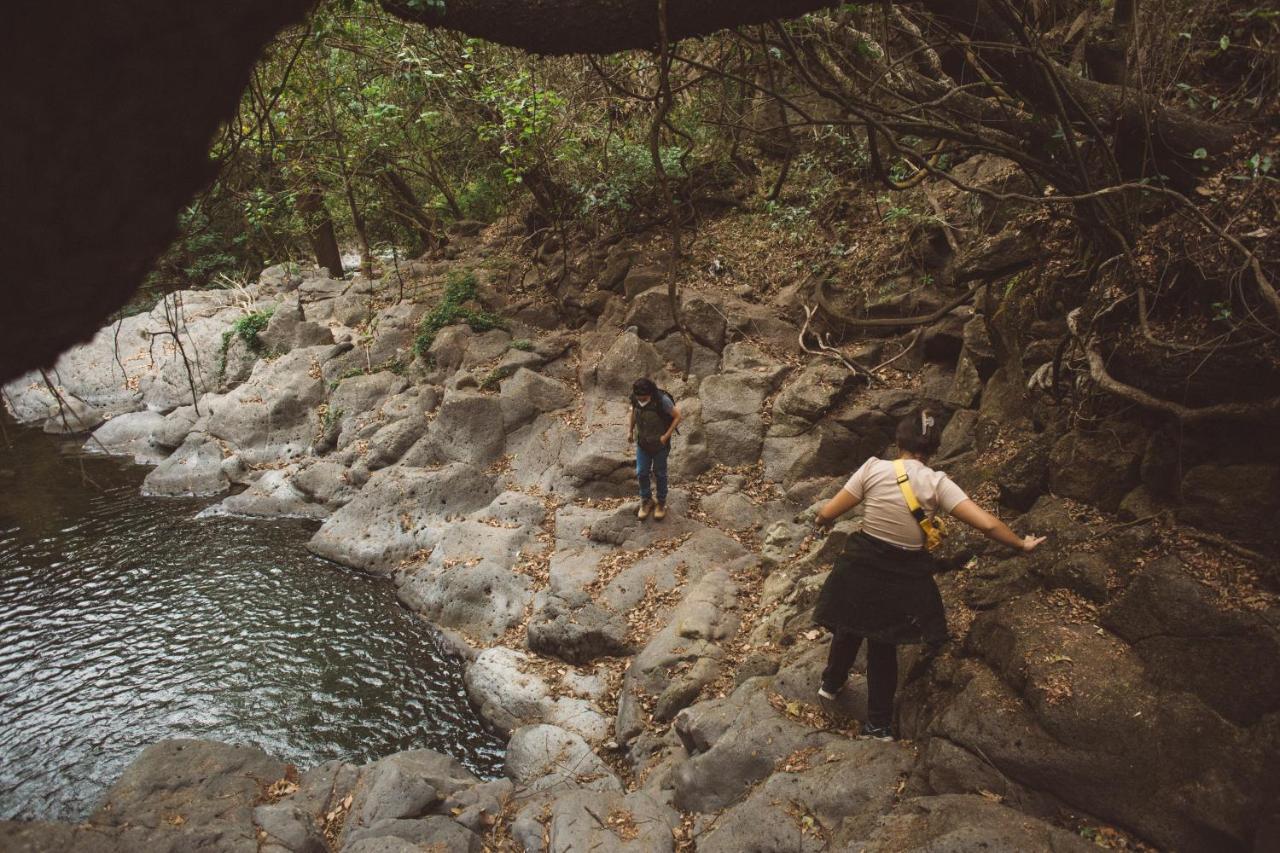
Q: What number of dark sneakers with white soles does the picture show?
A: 2